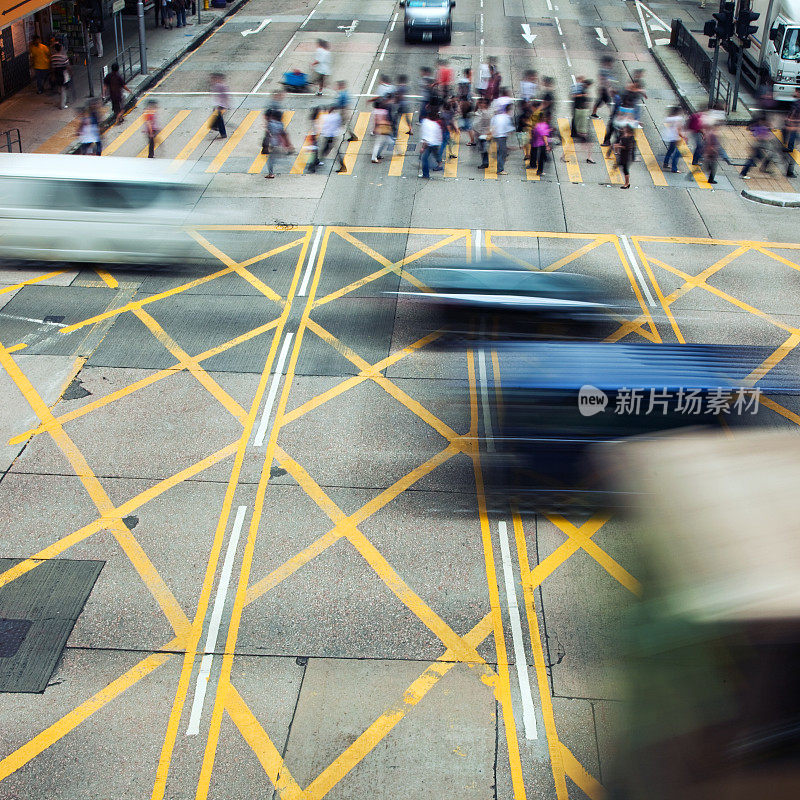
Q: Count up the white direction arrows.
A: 4